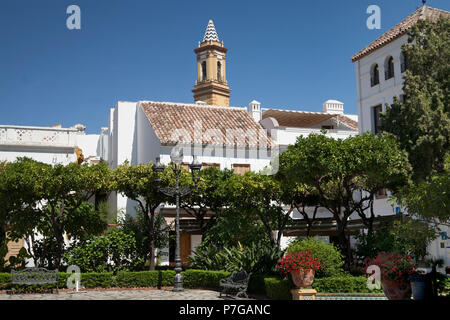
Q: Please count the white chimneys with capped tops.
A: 2